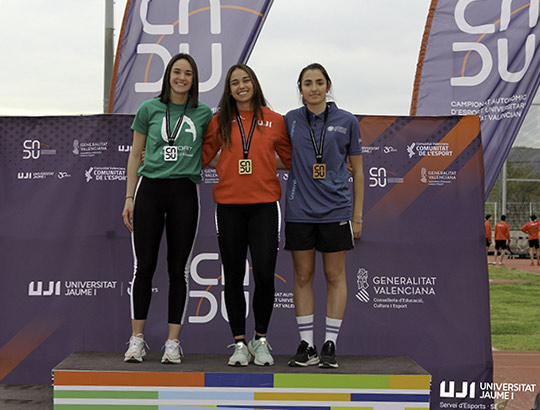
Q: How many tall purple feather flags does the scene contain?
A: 2